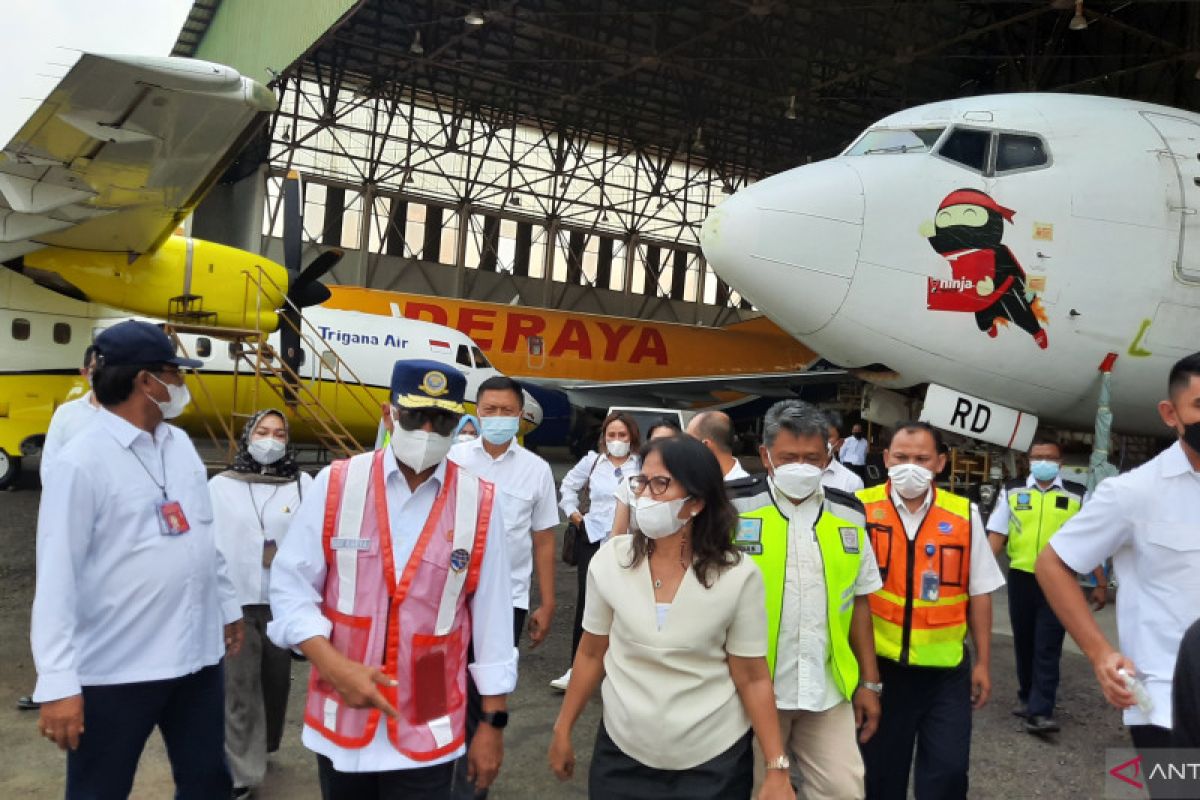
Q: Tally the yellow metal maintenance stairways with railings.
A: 1